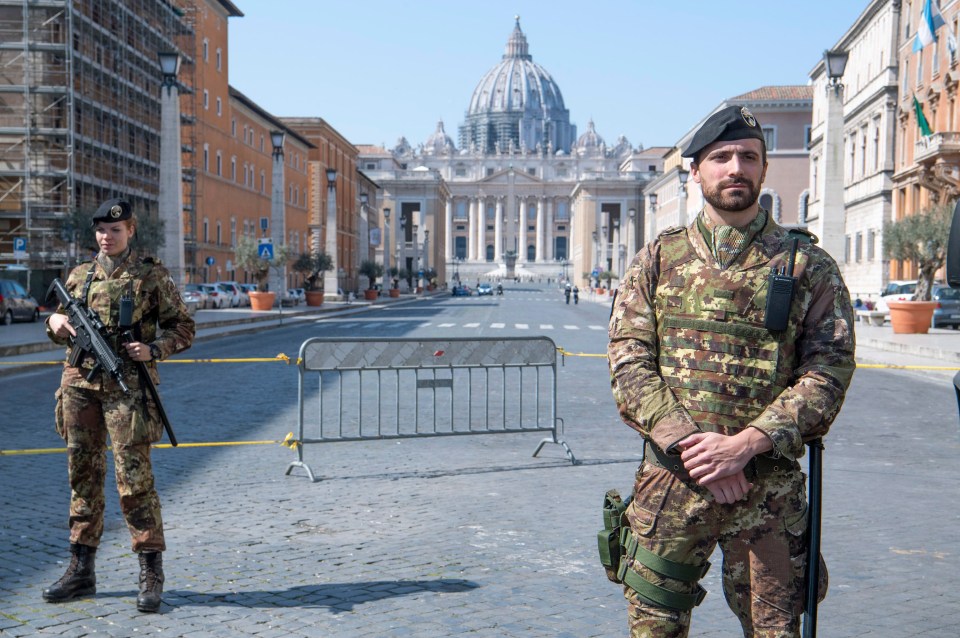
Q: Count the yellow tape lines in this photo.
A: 3